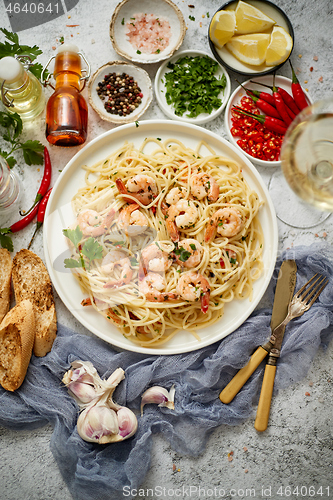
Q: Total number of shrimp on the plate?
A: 12